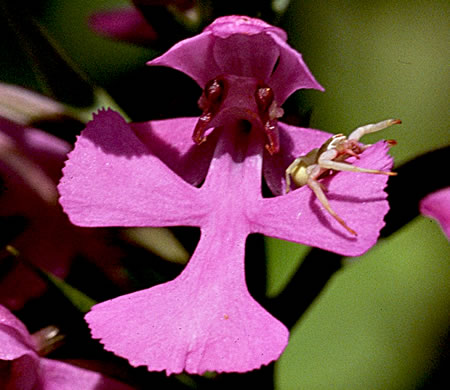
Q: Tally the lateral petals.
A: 2